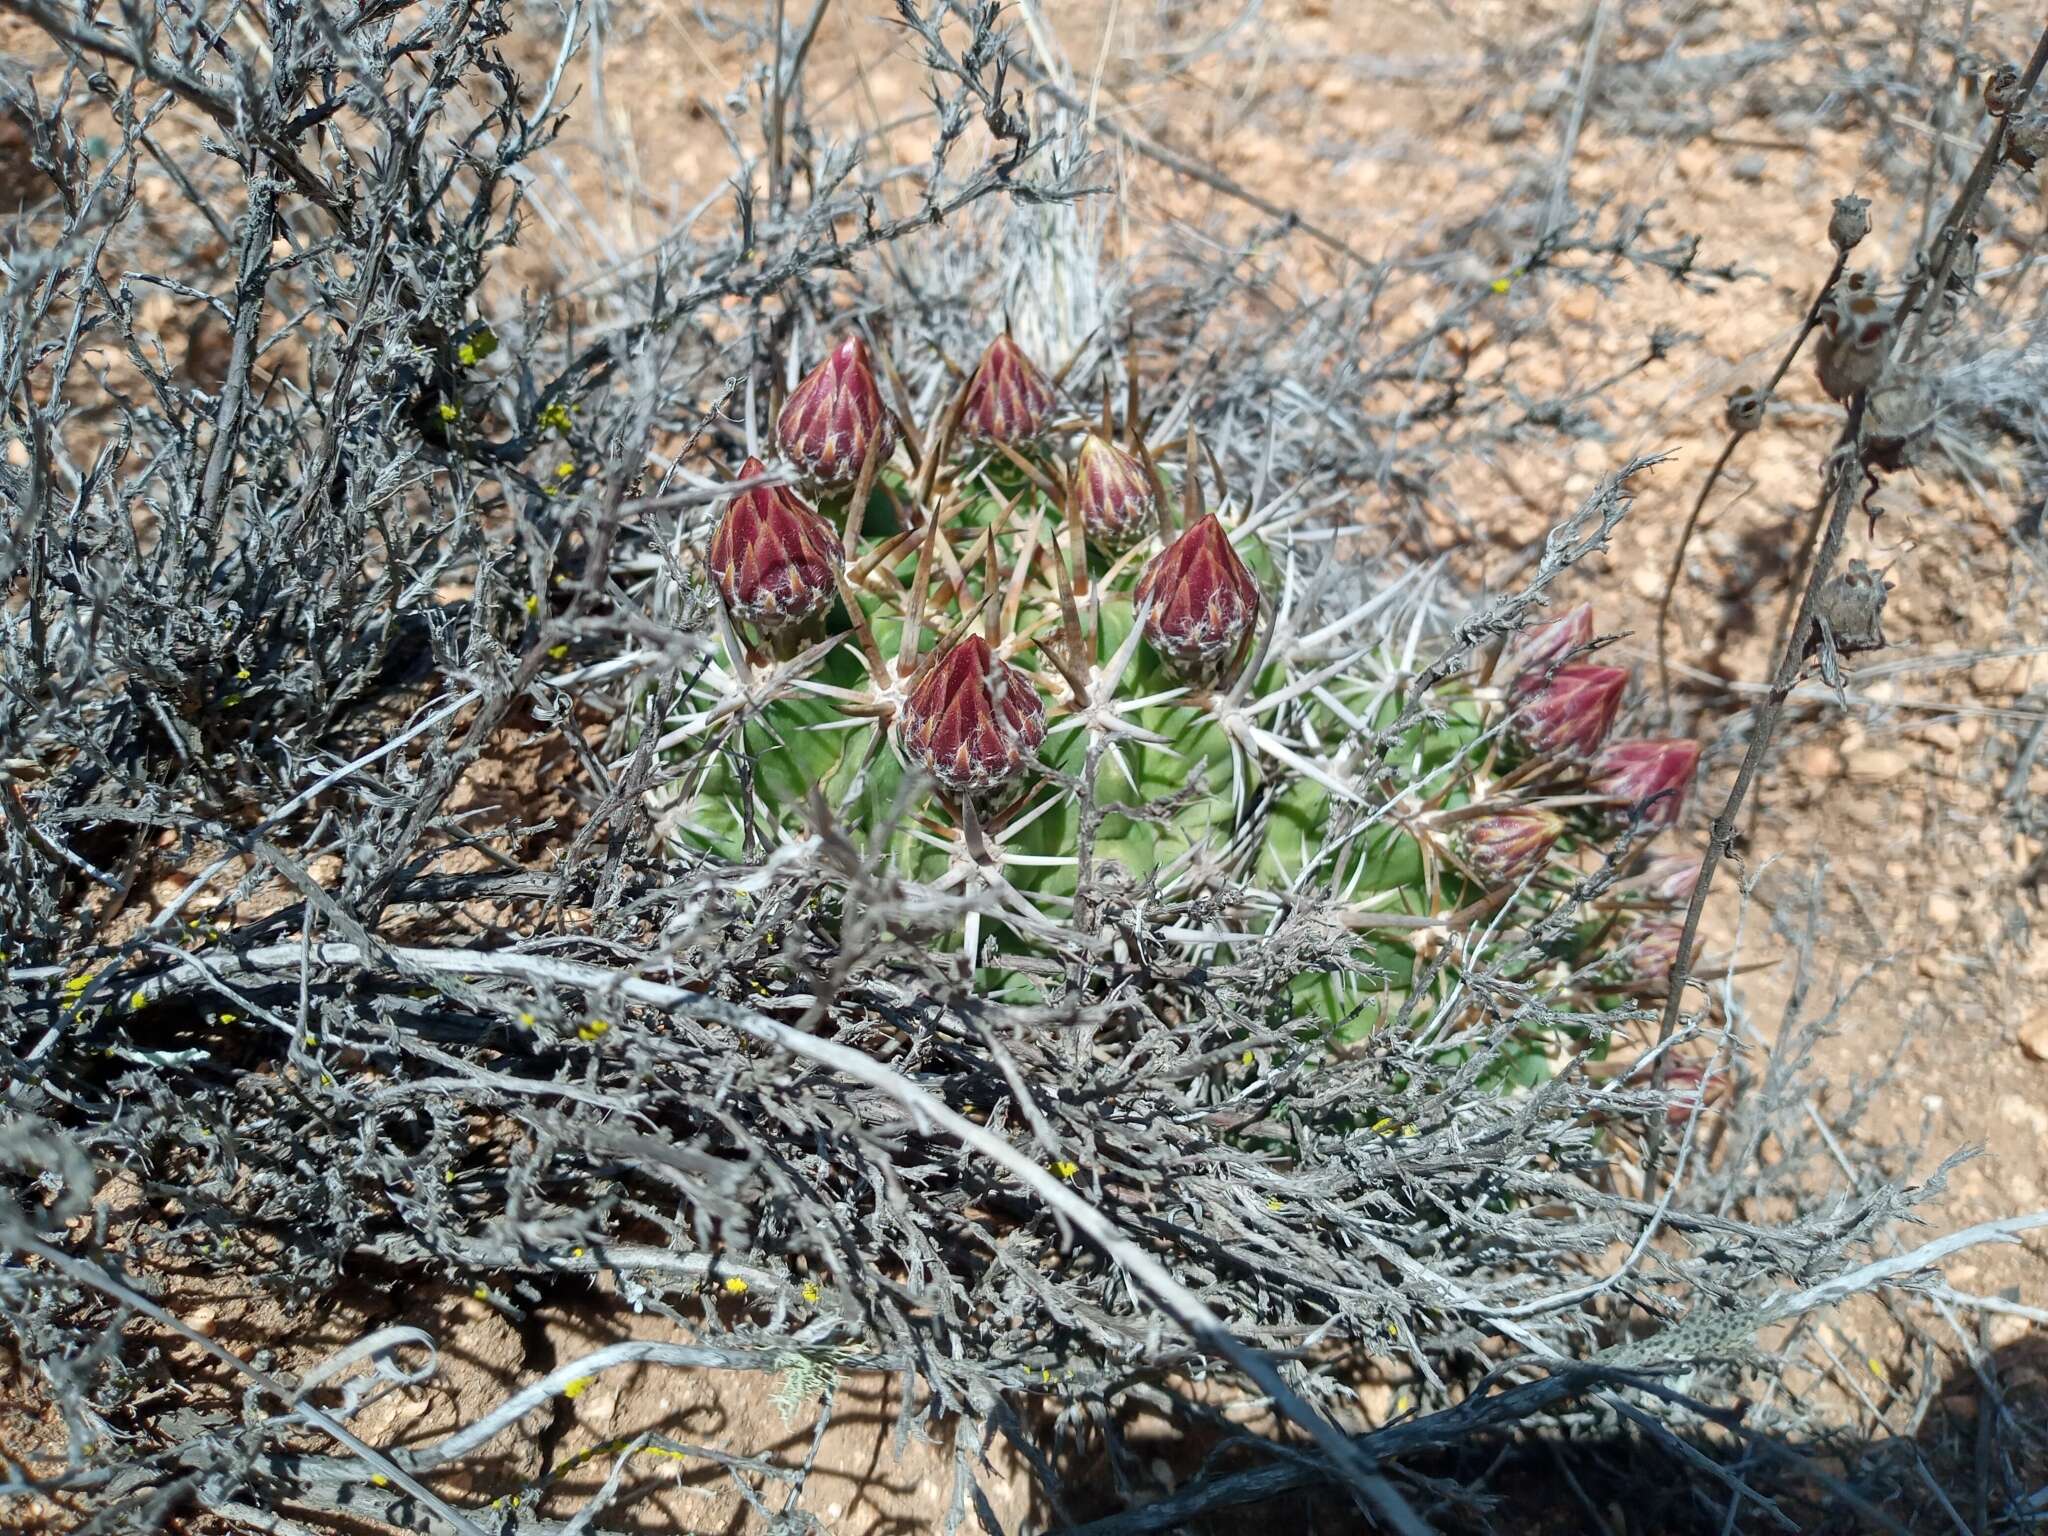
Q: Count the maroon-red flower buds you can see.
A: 13